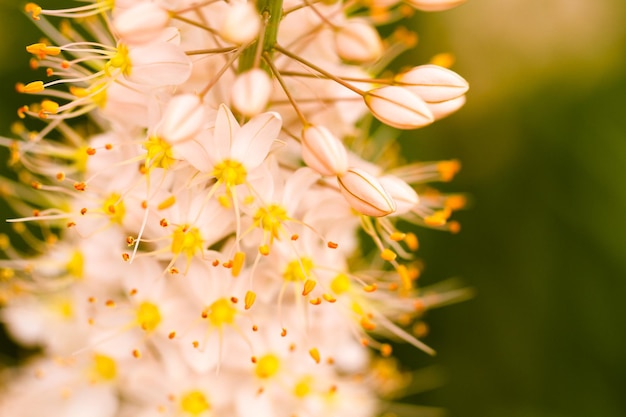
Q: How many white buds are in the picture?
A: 12